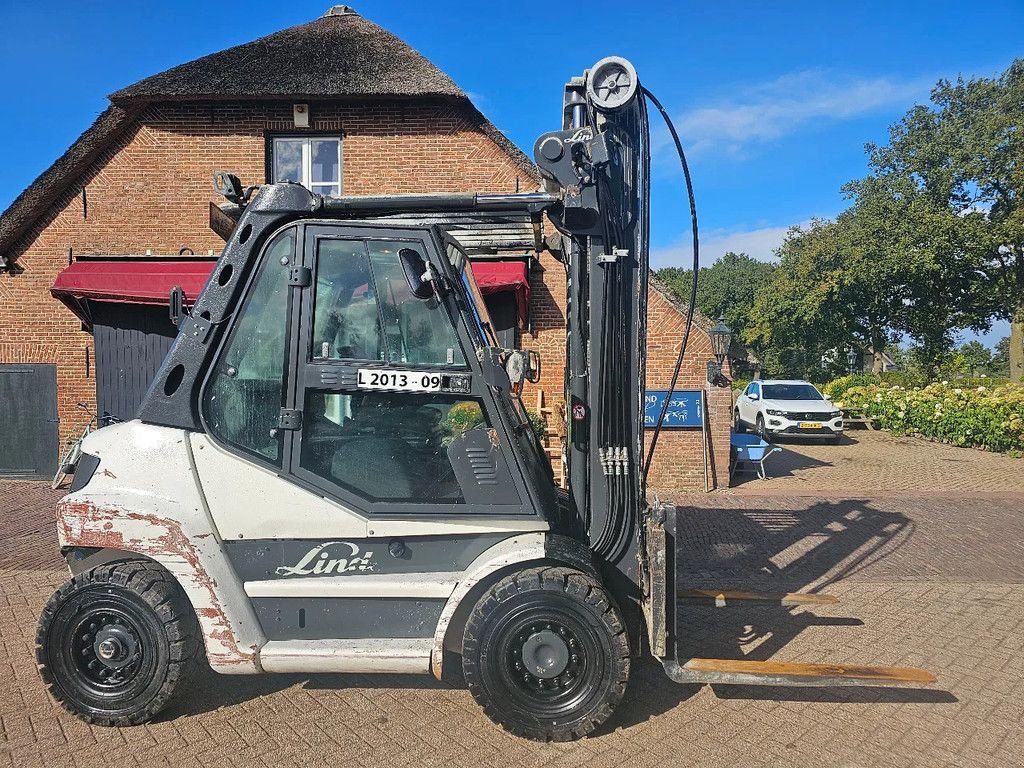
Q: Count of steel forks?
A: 2